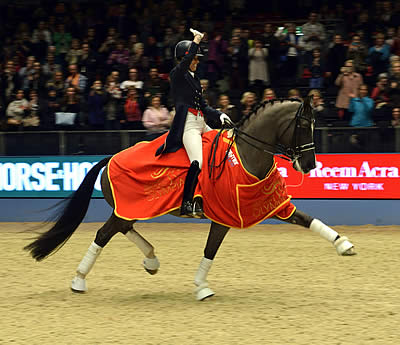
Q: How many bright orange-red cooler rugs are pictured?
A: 1